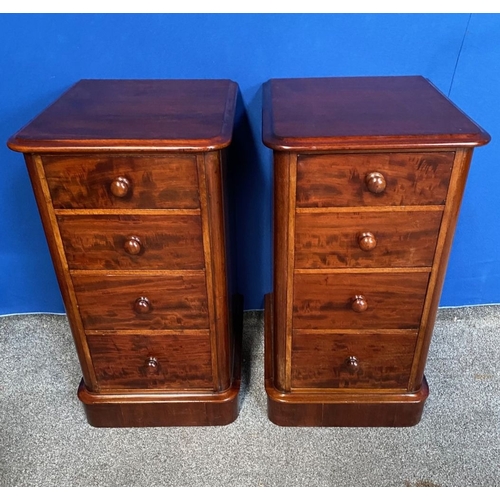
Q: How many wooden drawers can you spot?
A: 8